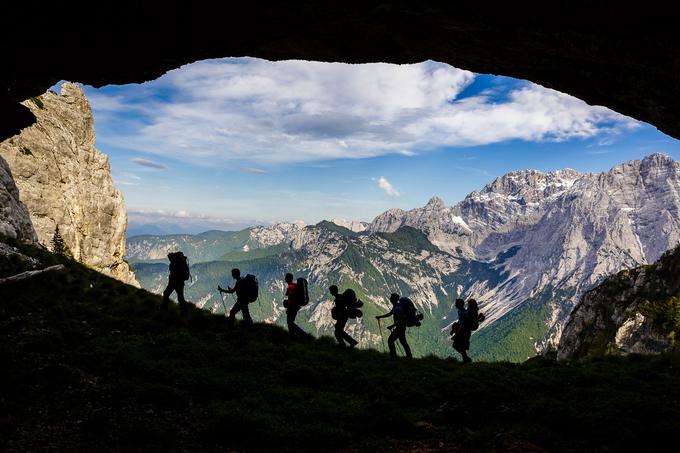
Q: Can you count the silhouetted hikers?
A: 6